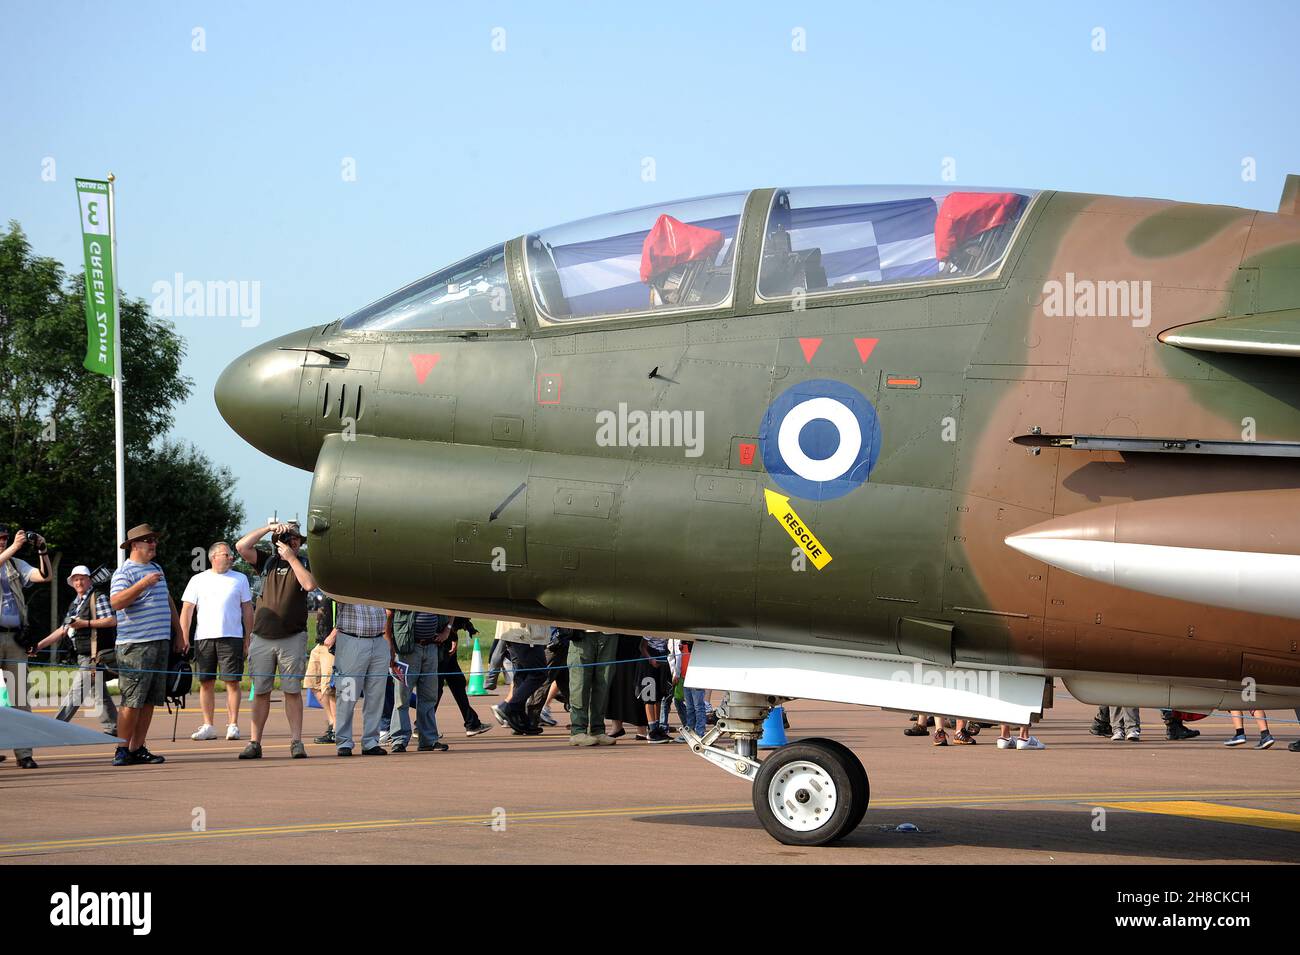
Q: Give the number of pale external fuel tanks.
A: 1